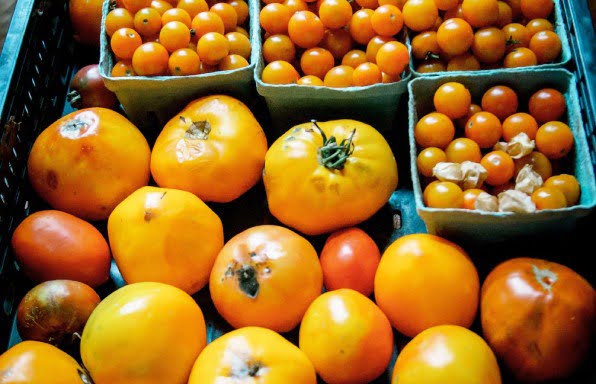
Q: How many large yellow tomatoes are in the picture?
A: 11